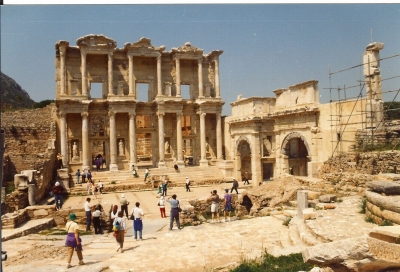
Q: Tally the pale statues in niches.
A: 4